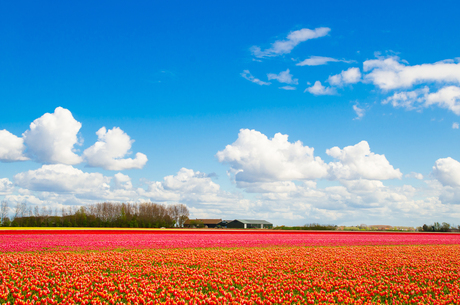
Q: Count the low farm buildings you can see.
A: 2